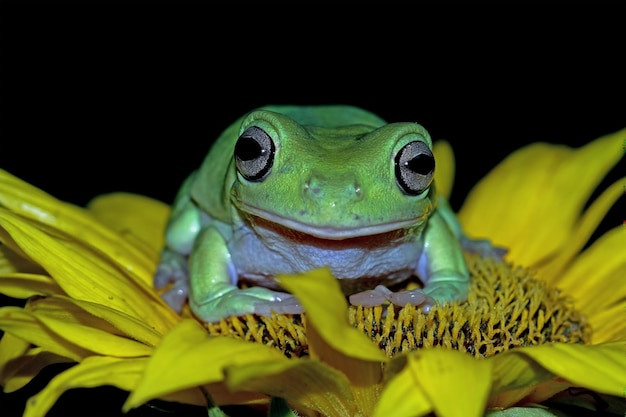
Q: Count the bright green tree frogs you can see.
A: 1